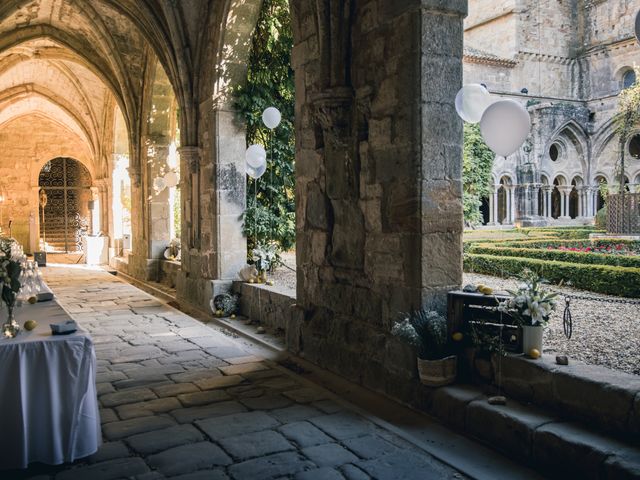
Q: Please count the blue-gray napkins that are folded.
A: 2